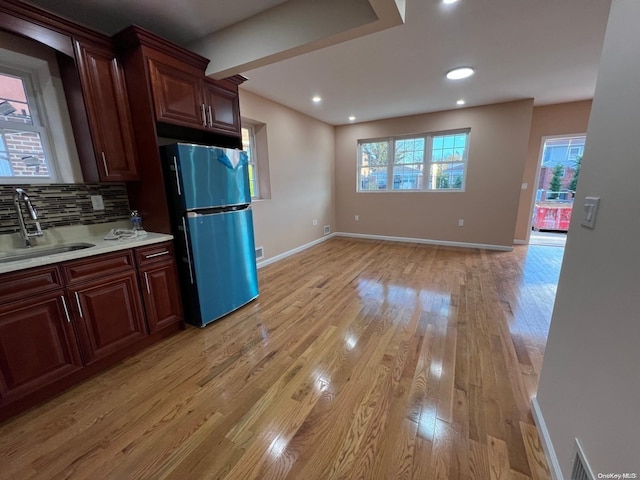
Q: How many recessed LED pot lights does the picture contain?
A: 5